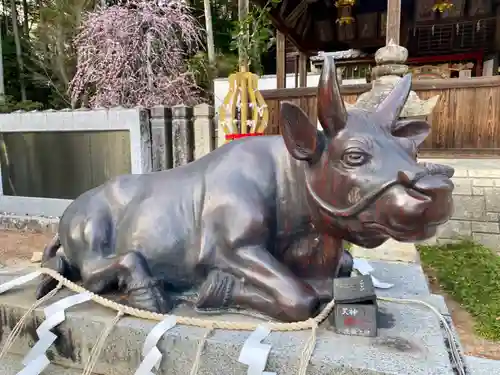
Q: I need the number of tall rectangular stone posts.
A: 3